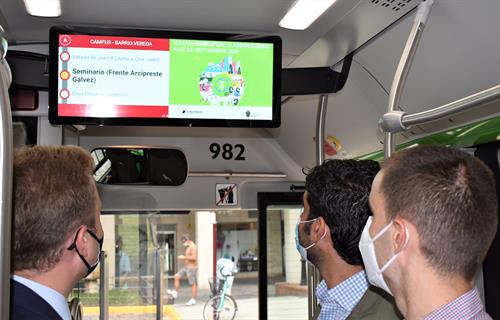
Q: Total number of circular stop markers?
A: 3